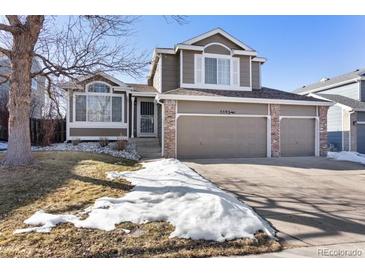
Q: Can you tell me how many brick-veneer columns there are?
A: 3